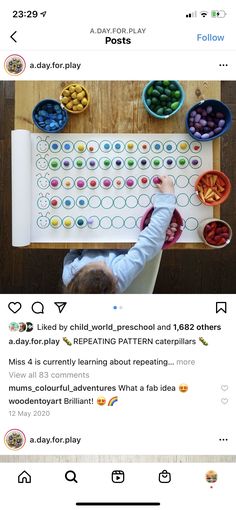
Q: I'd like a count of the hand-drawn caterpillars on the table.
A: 5